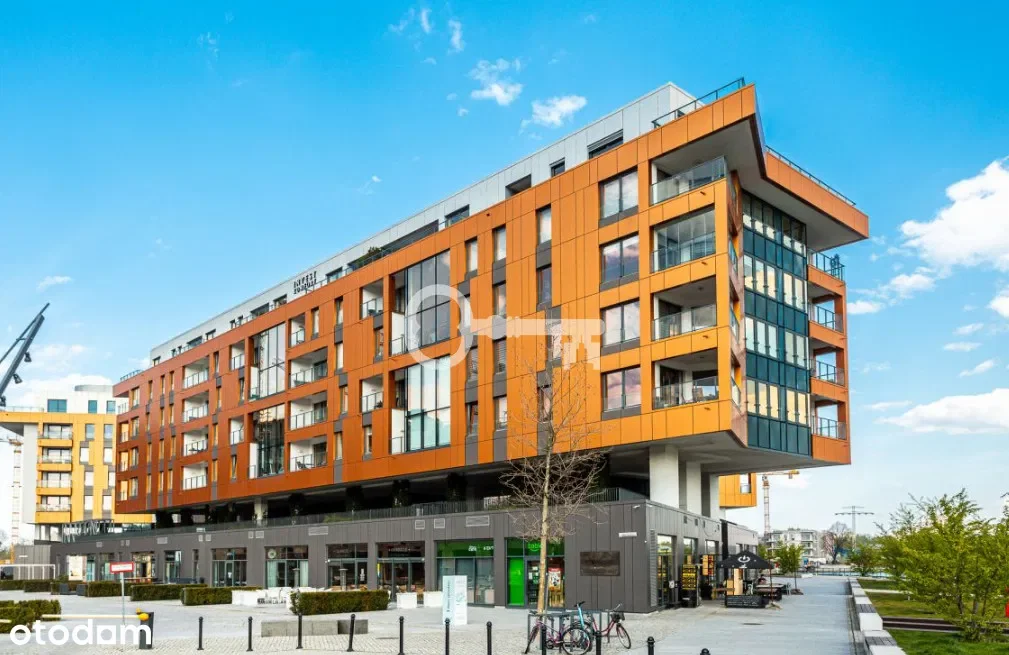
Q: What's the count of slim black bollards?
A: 11